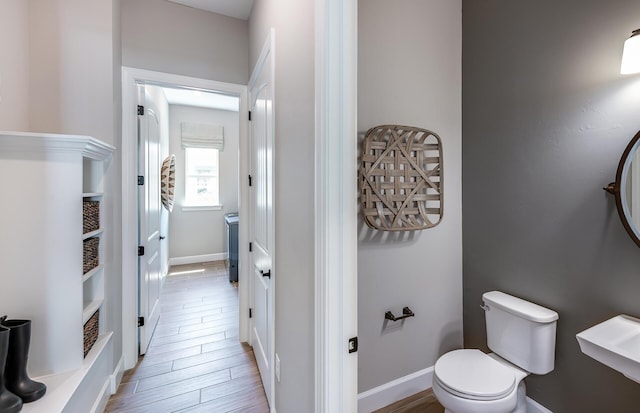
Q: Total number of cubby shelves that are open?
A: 2